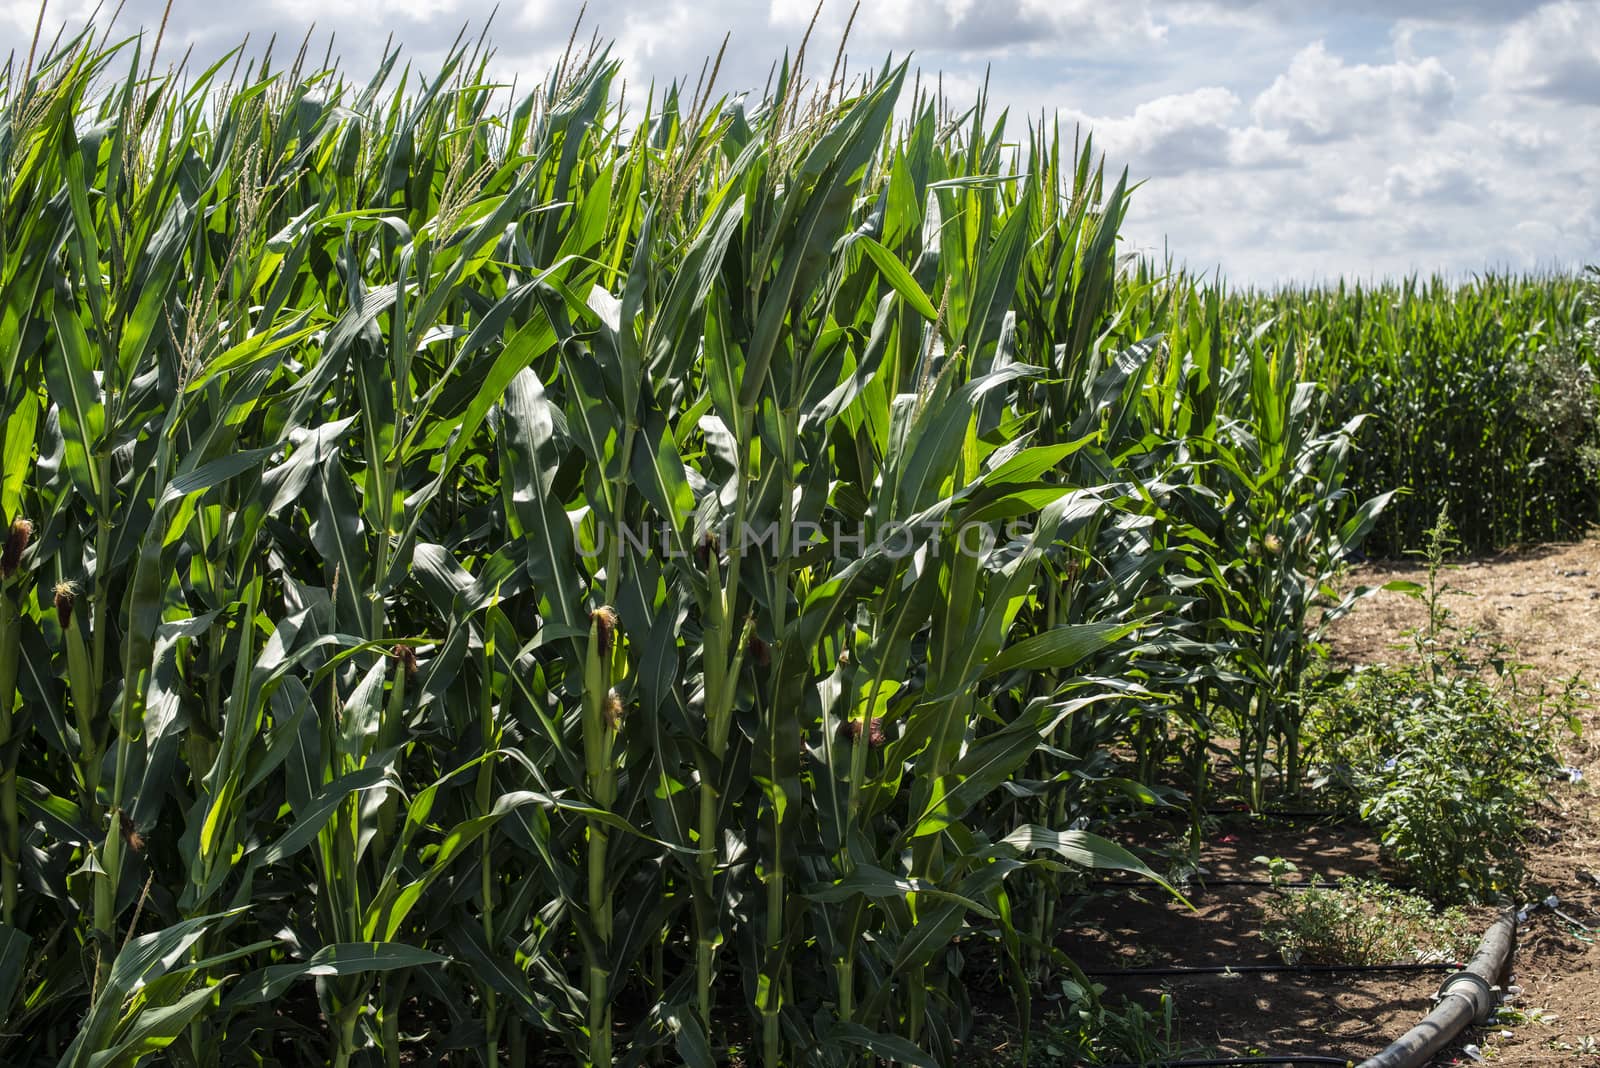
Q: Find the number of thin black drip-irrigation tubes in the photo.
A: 4